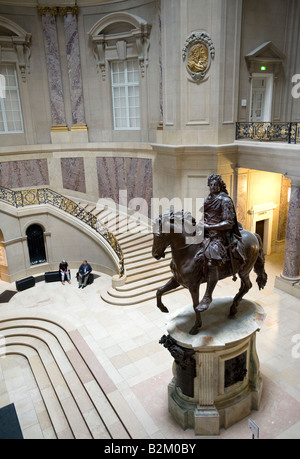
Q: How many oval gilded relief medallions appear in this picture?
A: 1